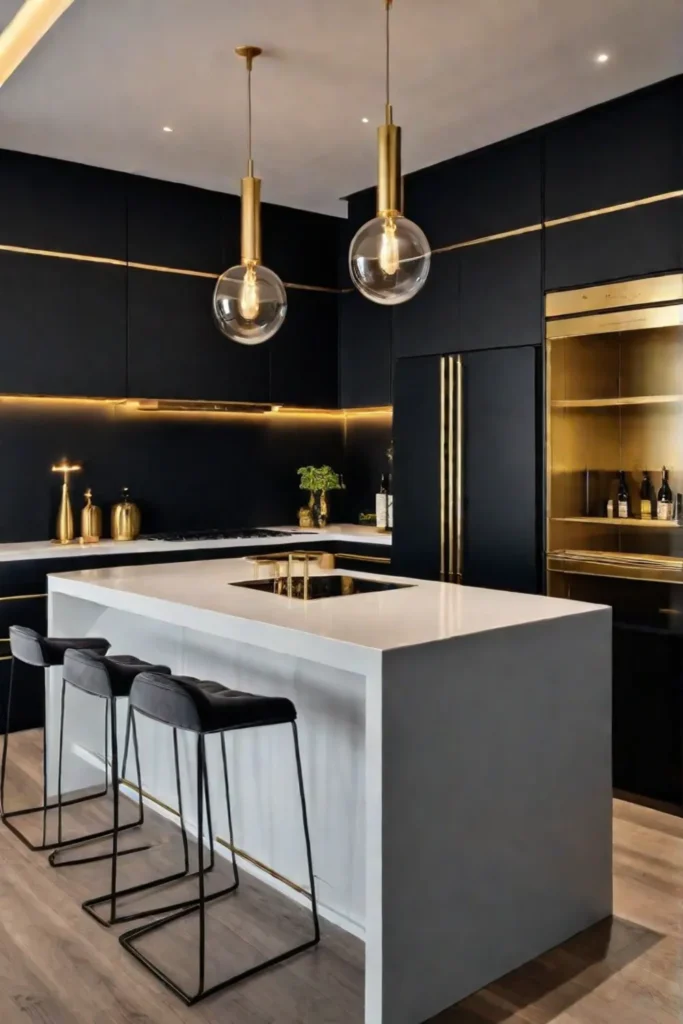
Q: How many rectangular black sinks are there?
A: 1